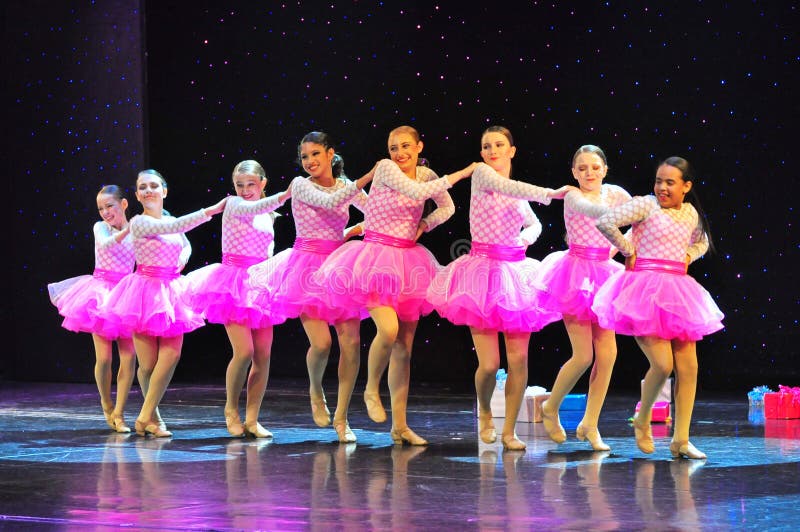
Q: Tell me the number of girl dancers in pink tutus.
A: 8